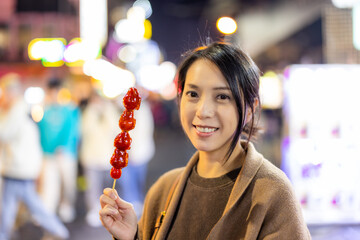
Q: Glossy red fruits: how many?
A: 5